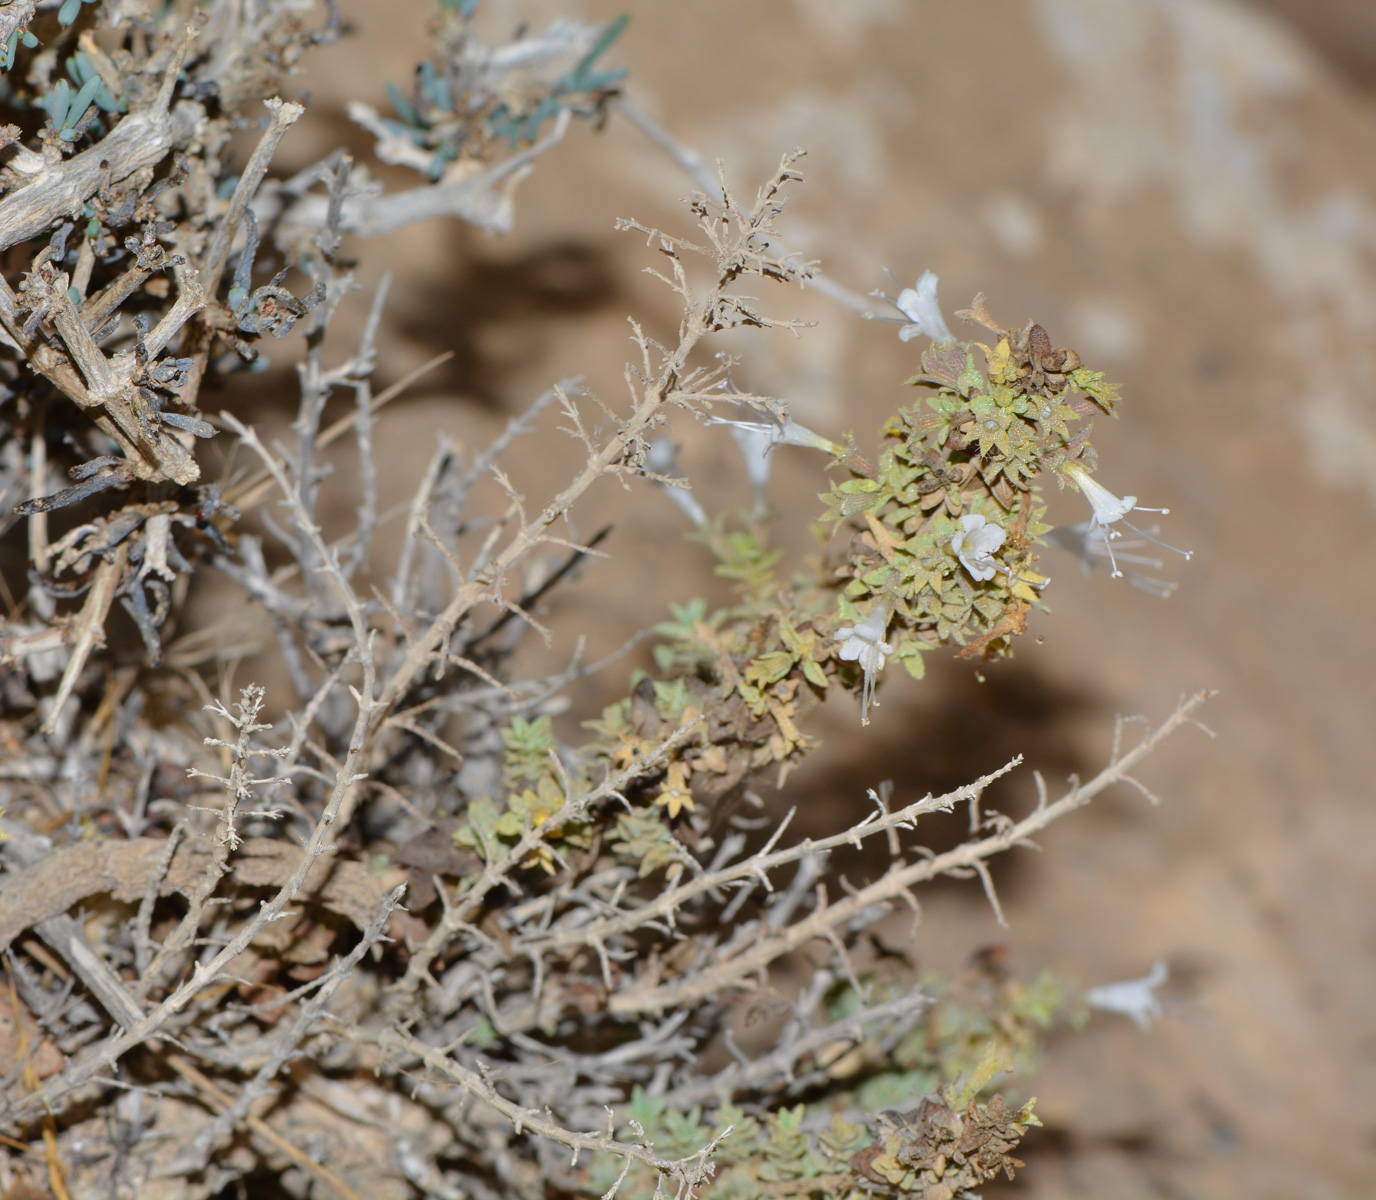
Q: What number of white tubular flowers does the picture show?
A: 9